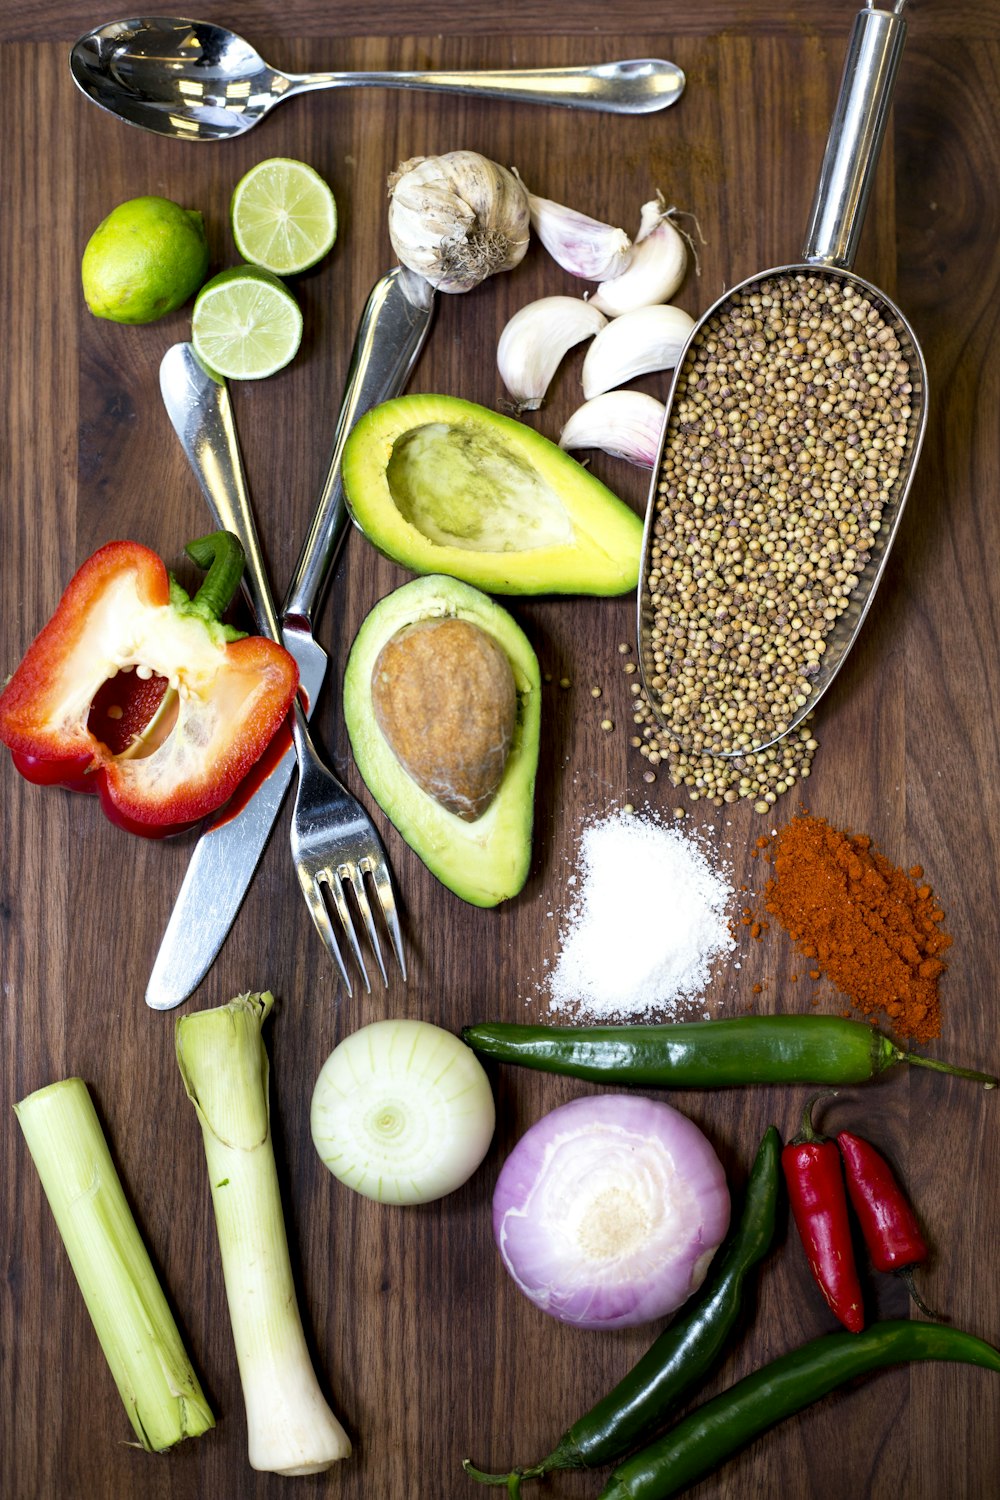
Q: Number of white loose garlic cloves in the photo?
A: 5